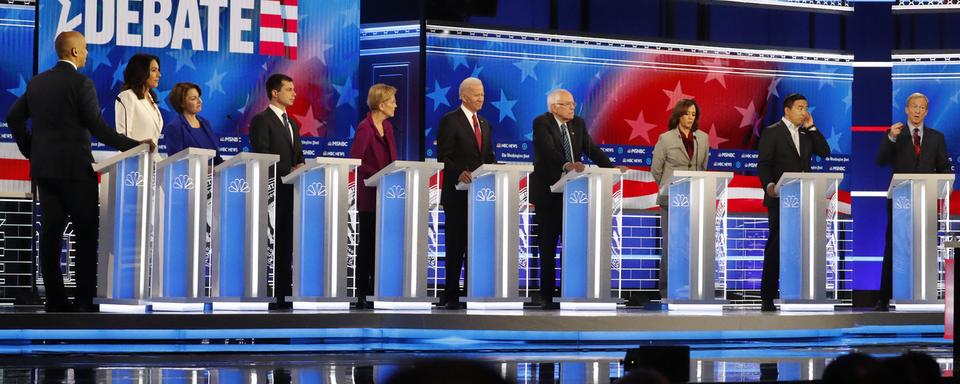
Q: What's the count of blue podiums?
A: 10